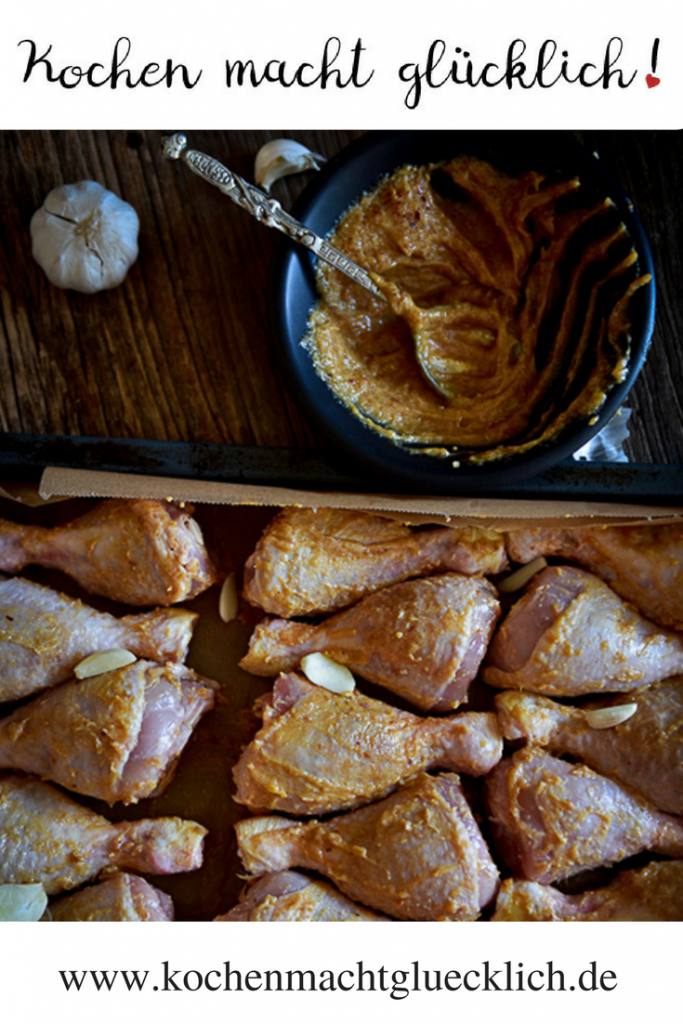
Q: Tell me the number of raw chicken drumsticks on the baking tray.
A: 15